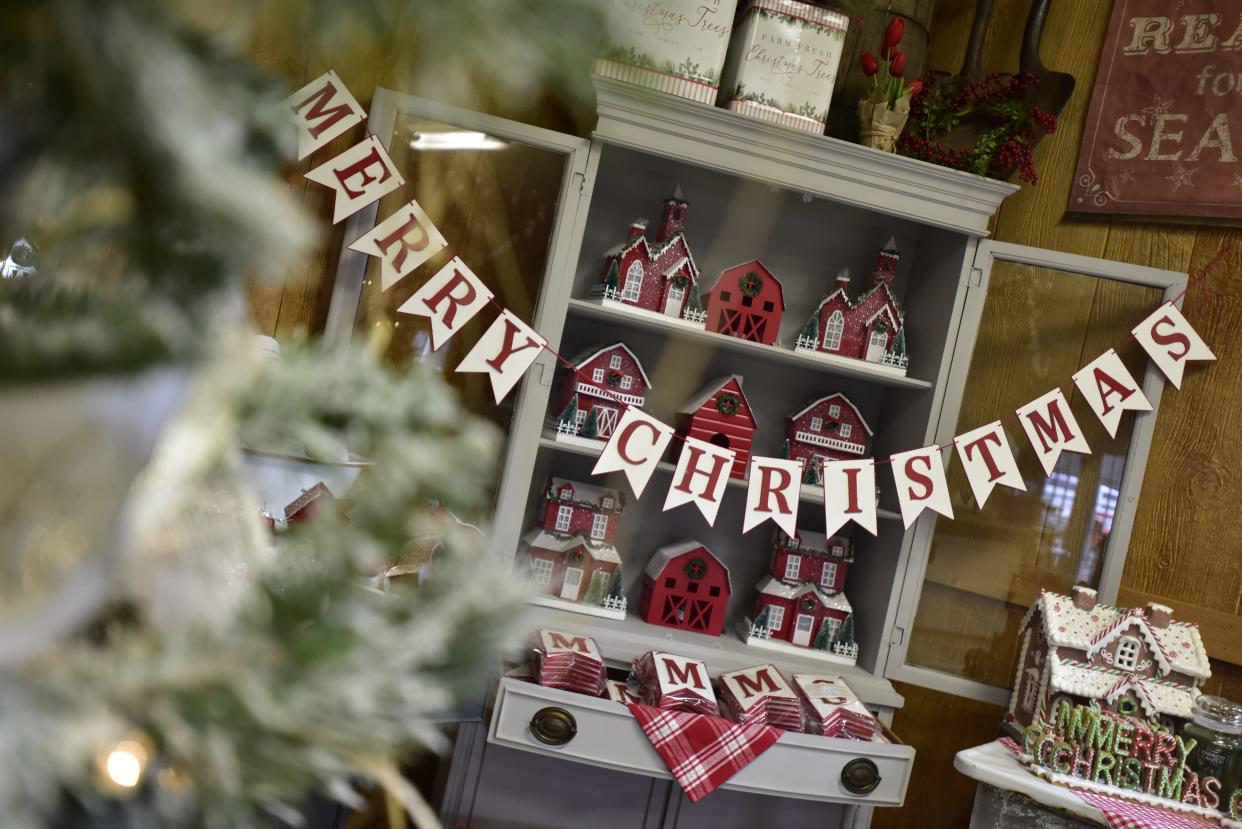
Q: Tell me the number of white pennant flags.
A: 14